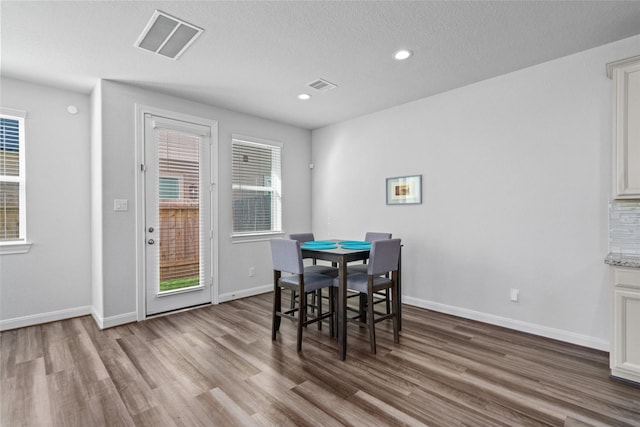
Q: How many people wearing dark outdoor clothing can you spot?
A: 0